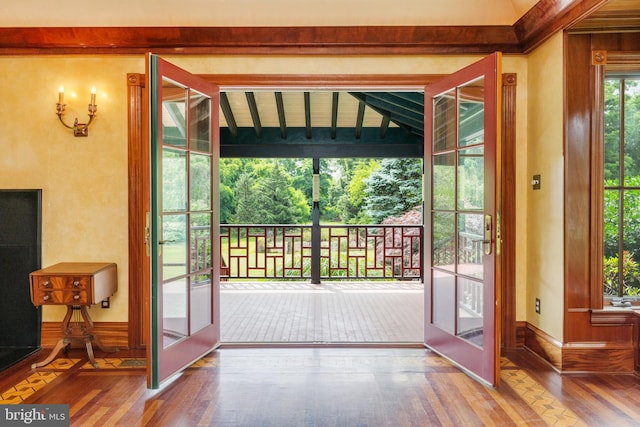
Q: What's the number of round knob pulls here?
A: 4